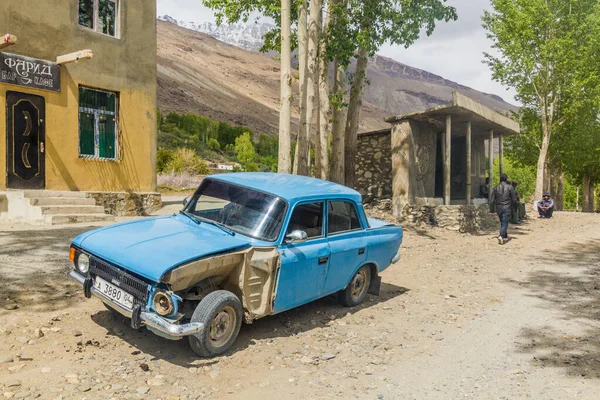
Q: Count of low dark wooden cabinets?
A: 0